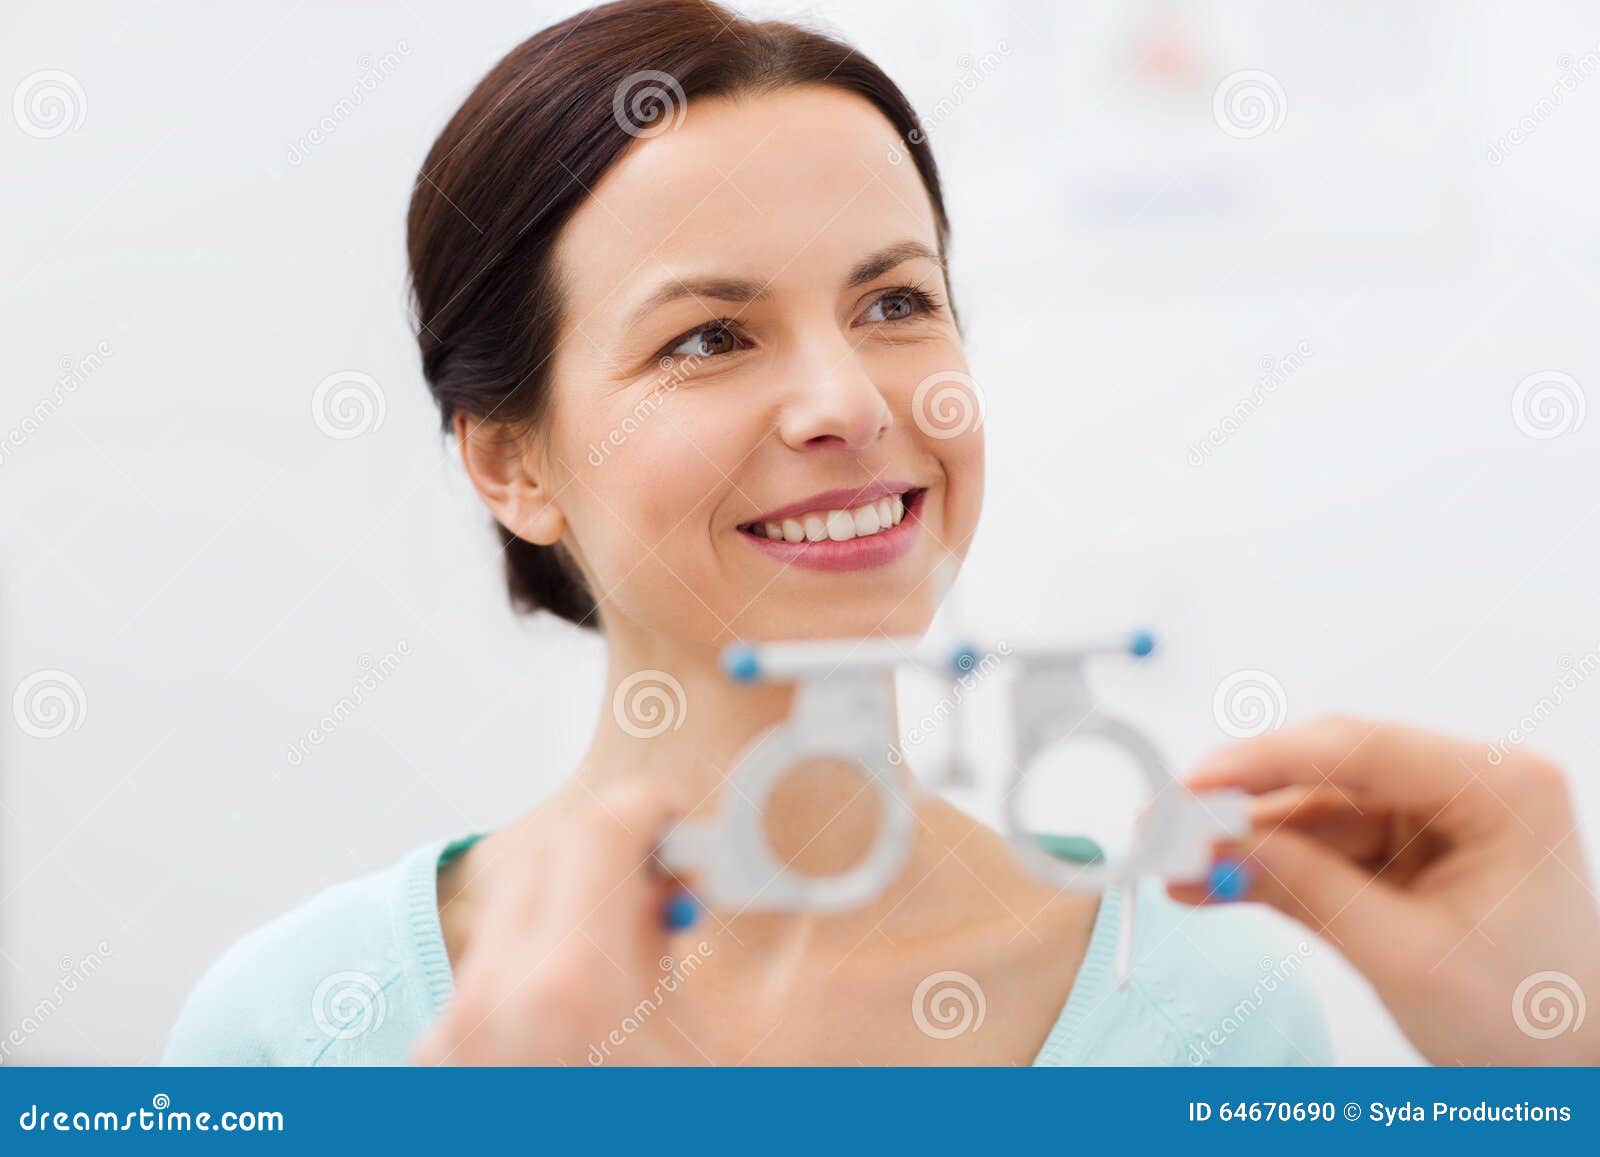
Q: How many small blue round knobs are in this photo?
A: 5